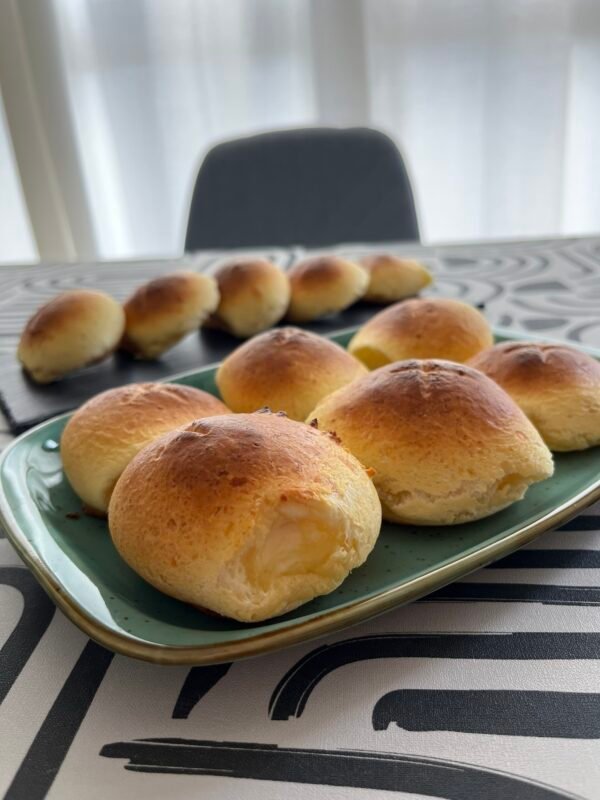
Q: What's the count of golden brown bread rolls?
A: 11